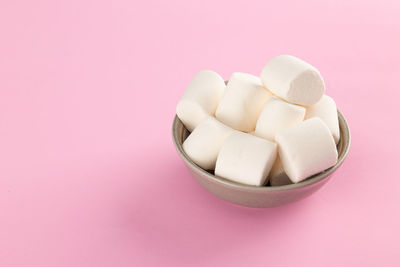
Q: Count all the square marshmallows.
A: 0